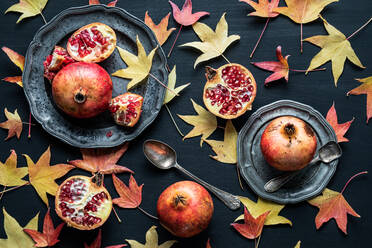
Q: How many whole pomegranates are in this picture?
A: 3